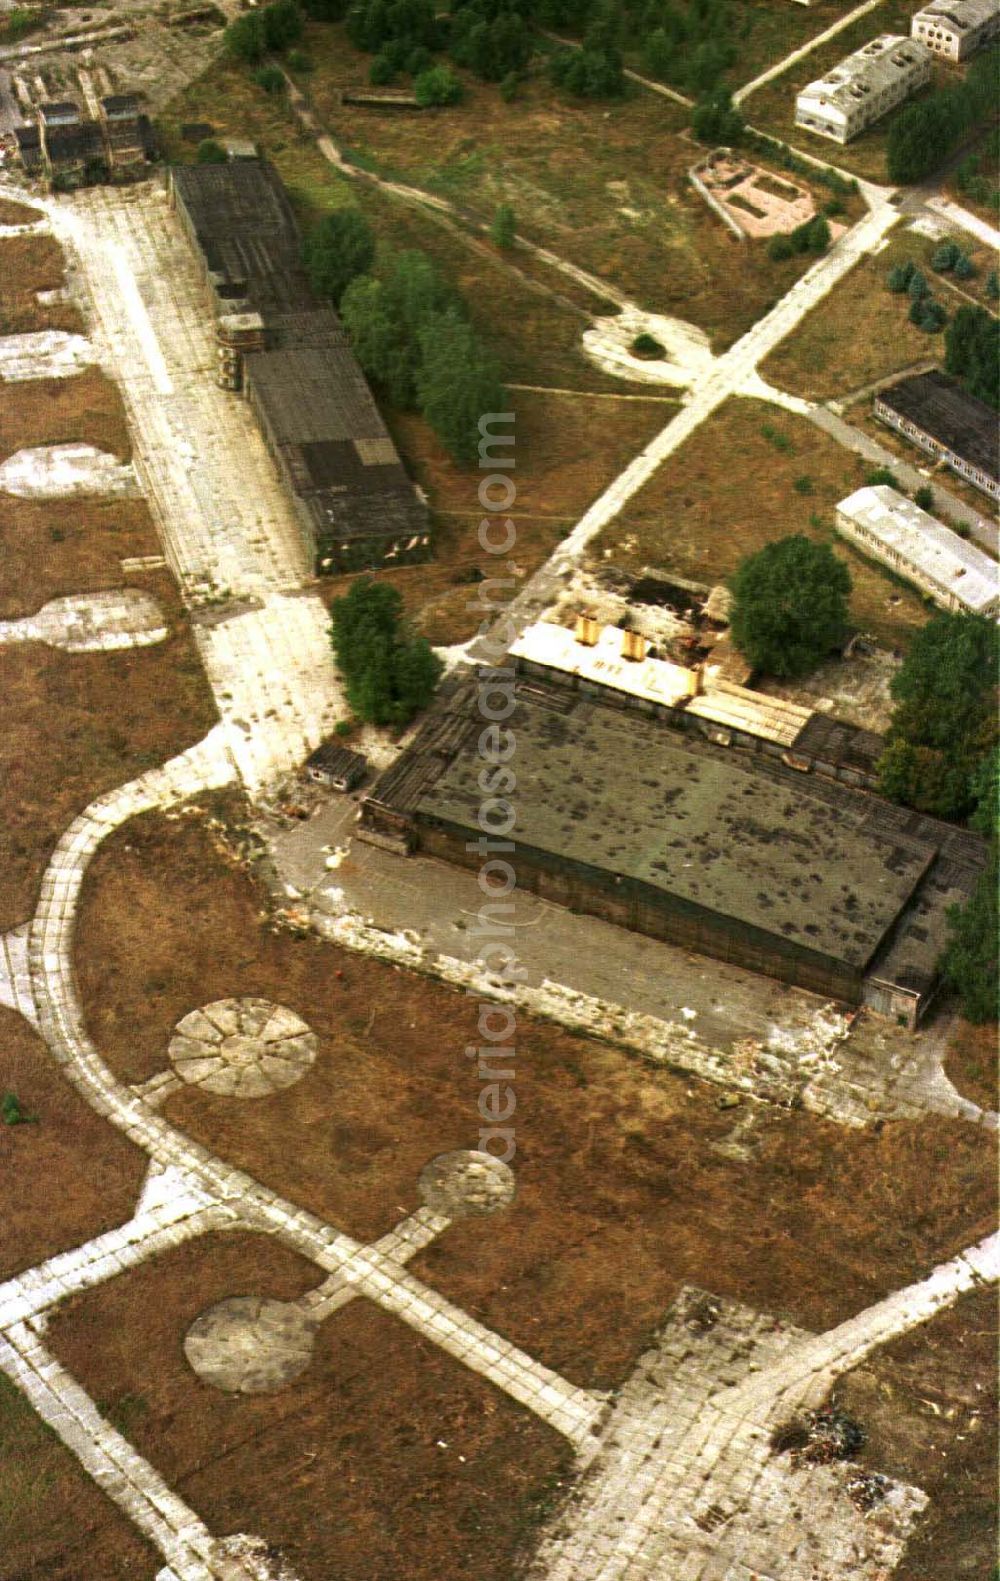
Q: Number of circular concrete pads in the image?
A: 3